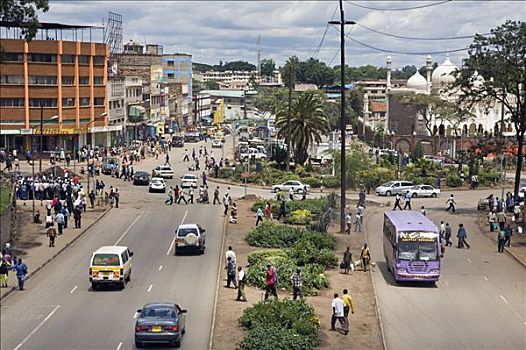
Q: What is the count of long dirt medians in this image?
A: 1